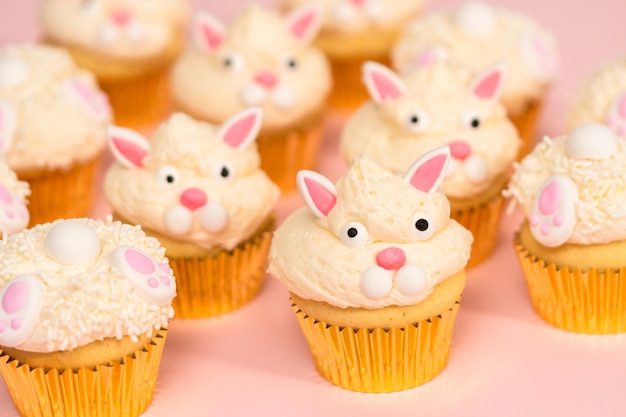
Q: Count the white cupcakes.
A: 12